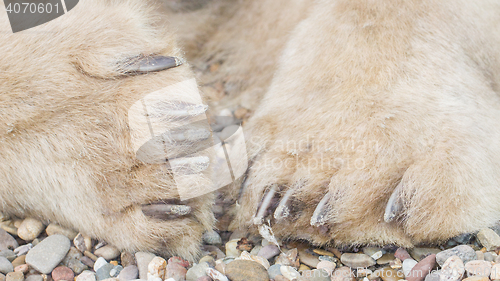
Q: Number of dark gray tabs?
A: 1